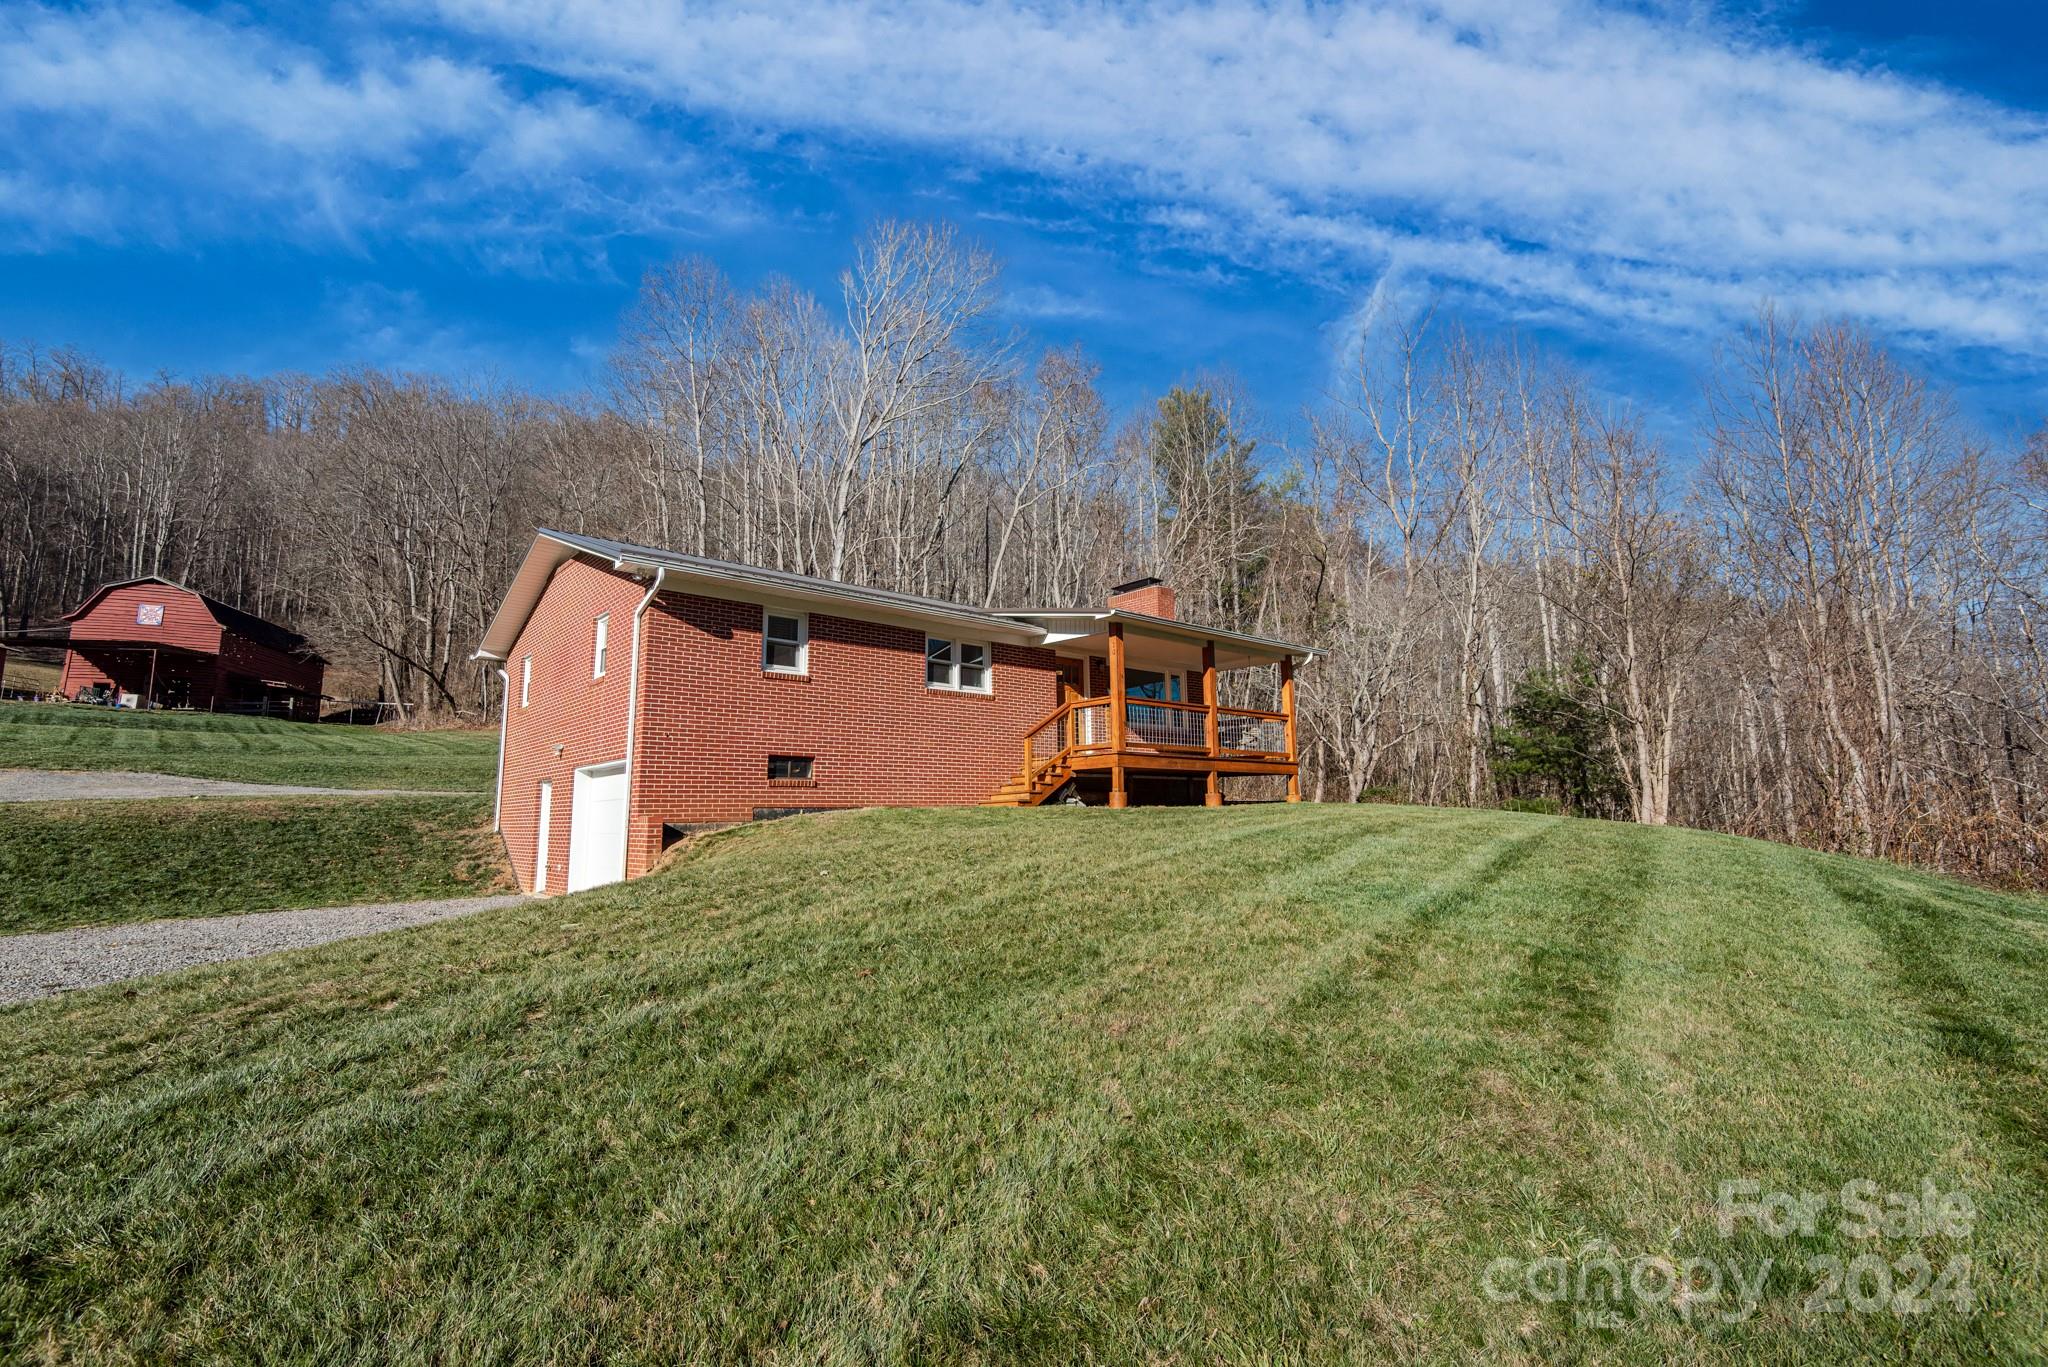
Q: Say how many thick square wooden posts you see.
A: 3